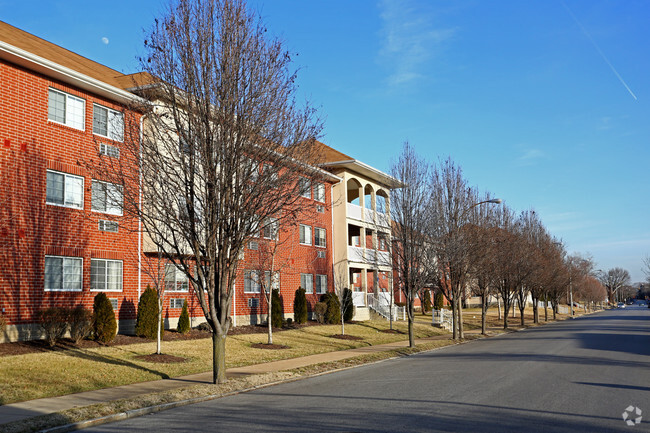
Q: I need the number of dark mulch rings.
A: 4